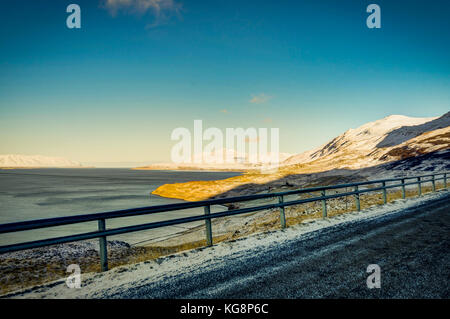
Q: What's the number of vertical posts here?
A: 10